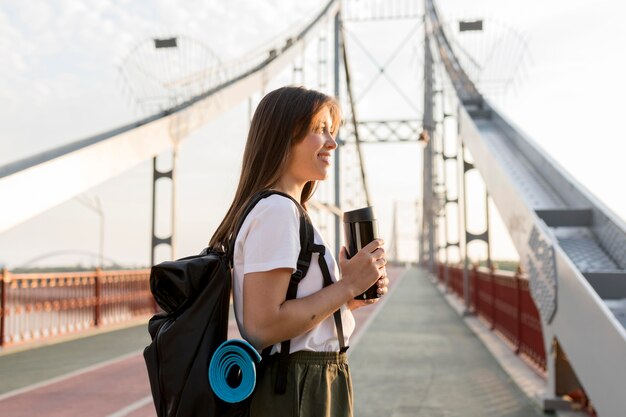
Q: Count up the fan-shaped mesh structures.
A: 2